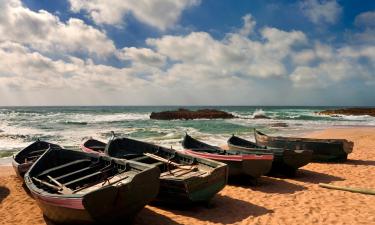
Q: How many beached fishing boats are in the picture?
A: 7